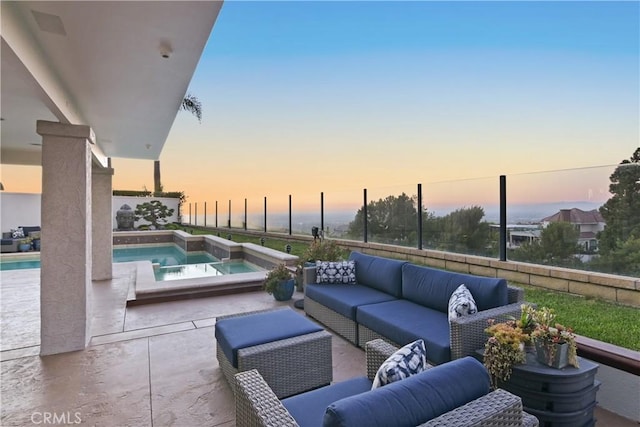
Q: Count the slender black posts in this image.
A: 12